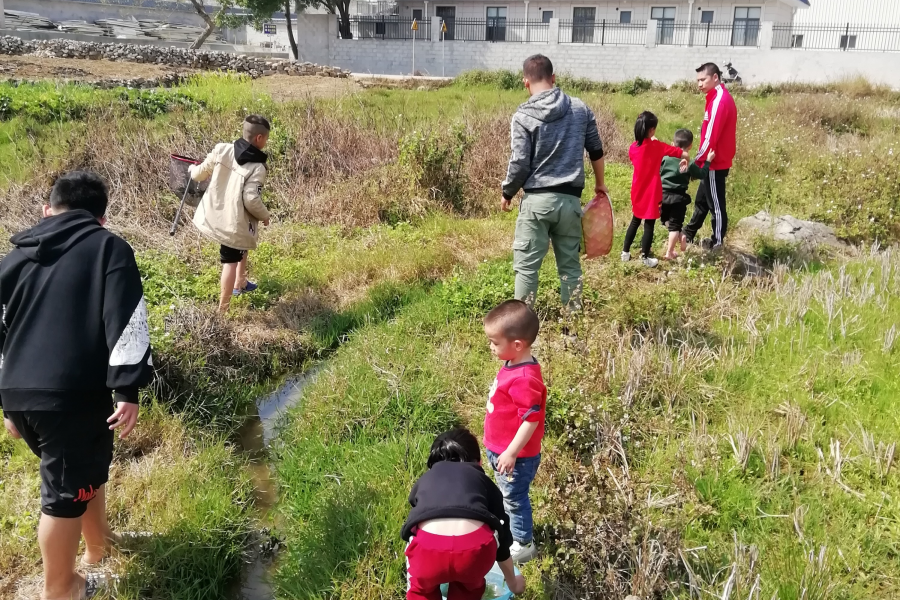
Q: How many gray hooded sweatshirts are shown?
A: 1